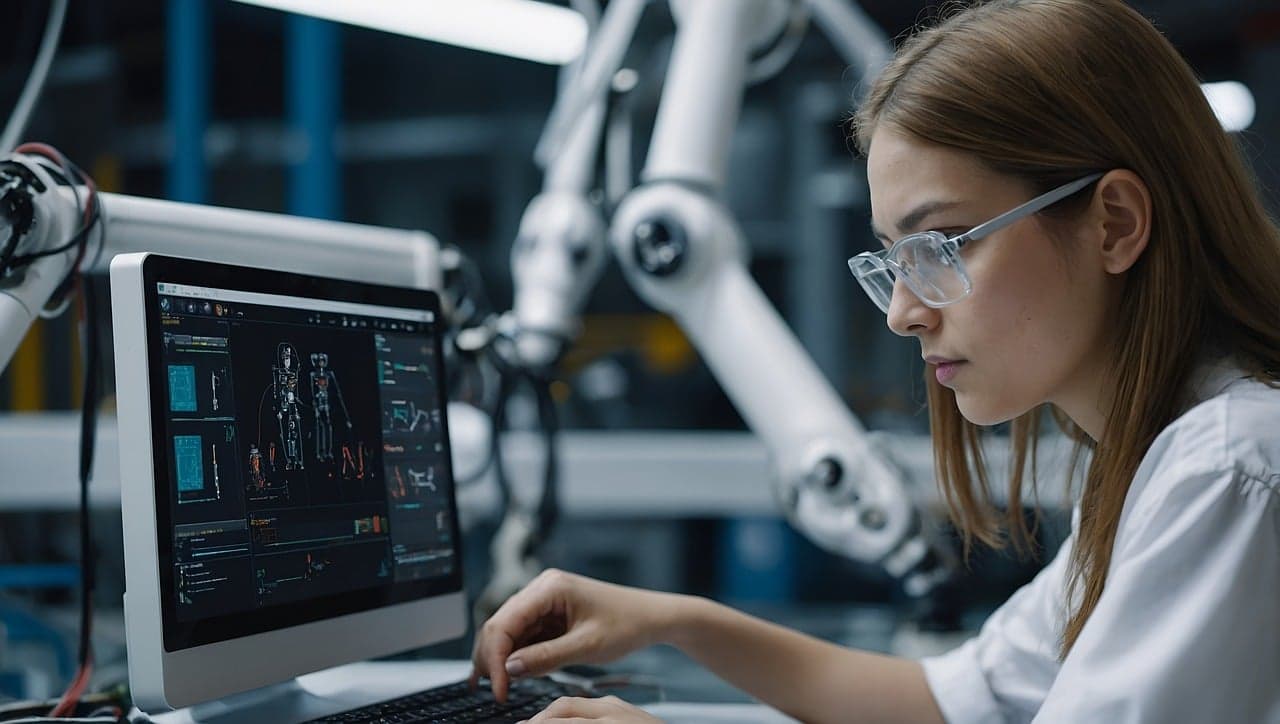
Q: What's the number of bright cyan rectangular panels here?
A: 2